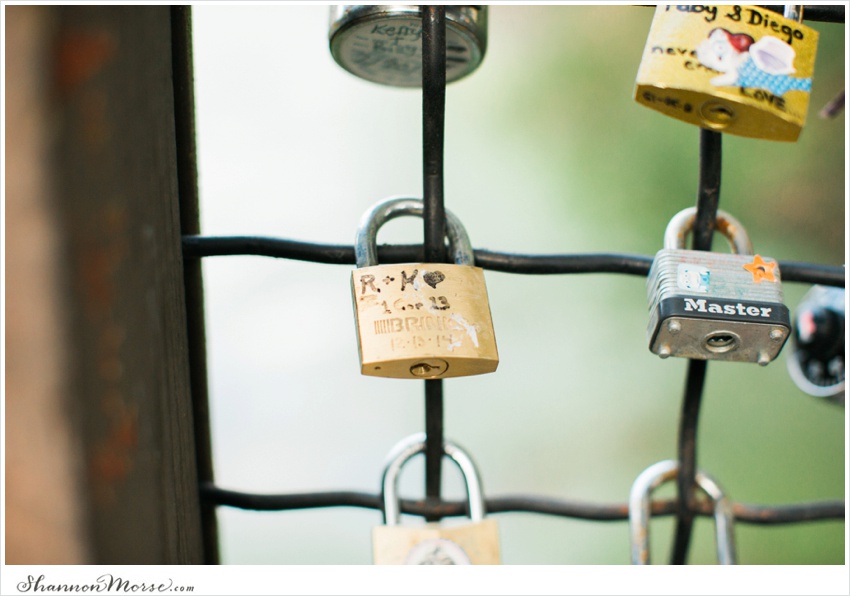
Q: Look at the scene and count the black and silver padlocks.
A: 2